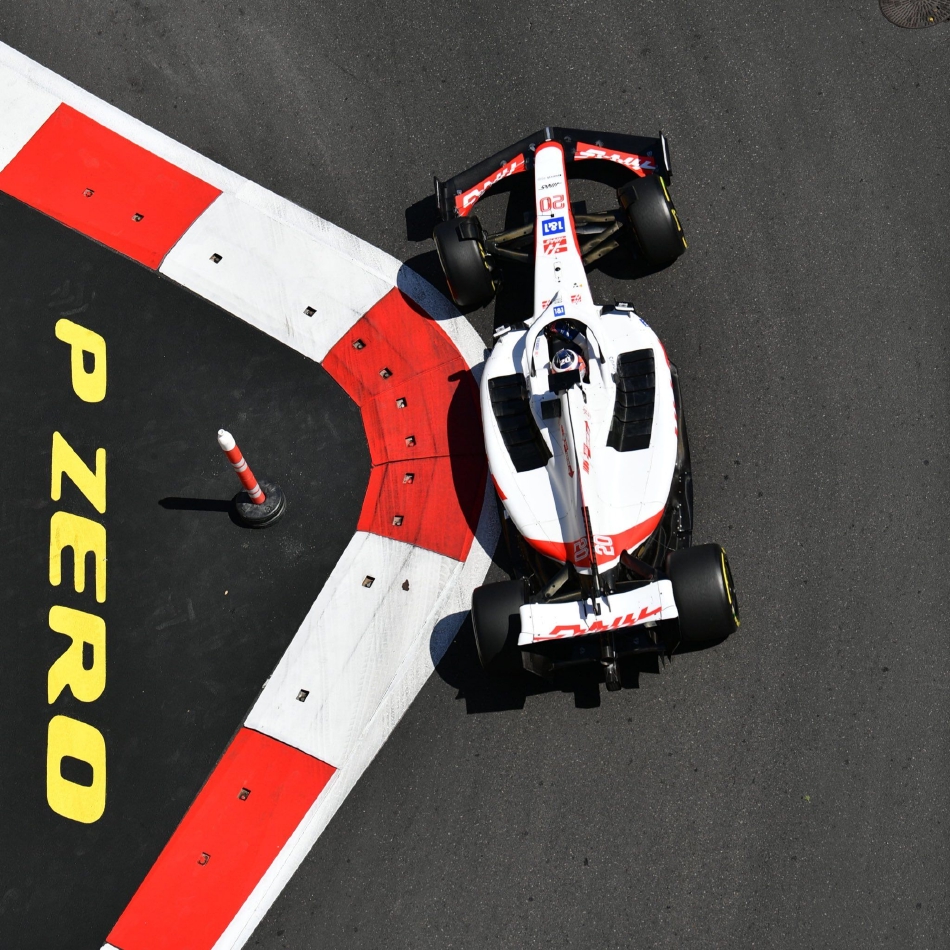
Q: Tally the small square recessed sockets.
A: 14